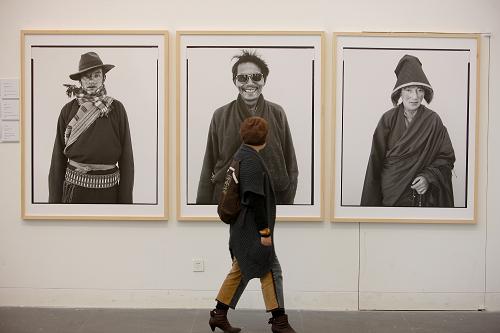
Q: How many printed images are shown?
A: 3